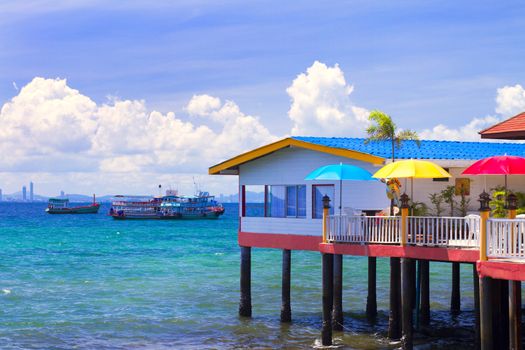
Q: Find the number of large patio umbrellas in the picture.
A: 3